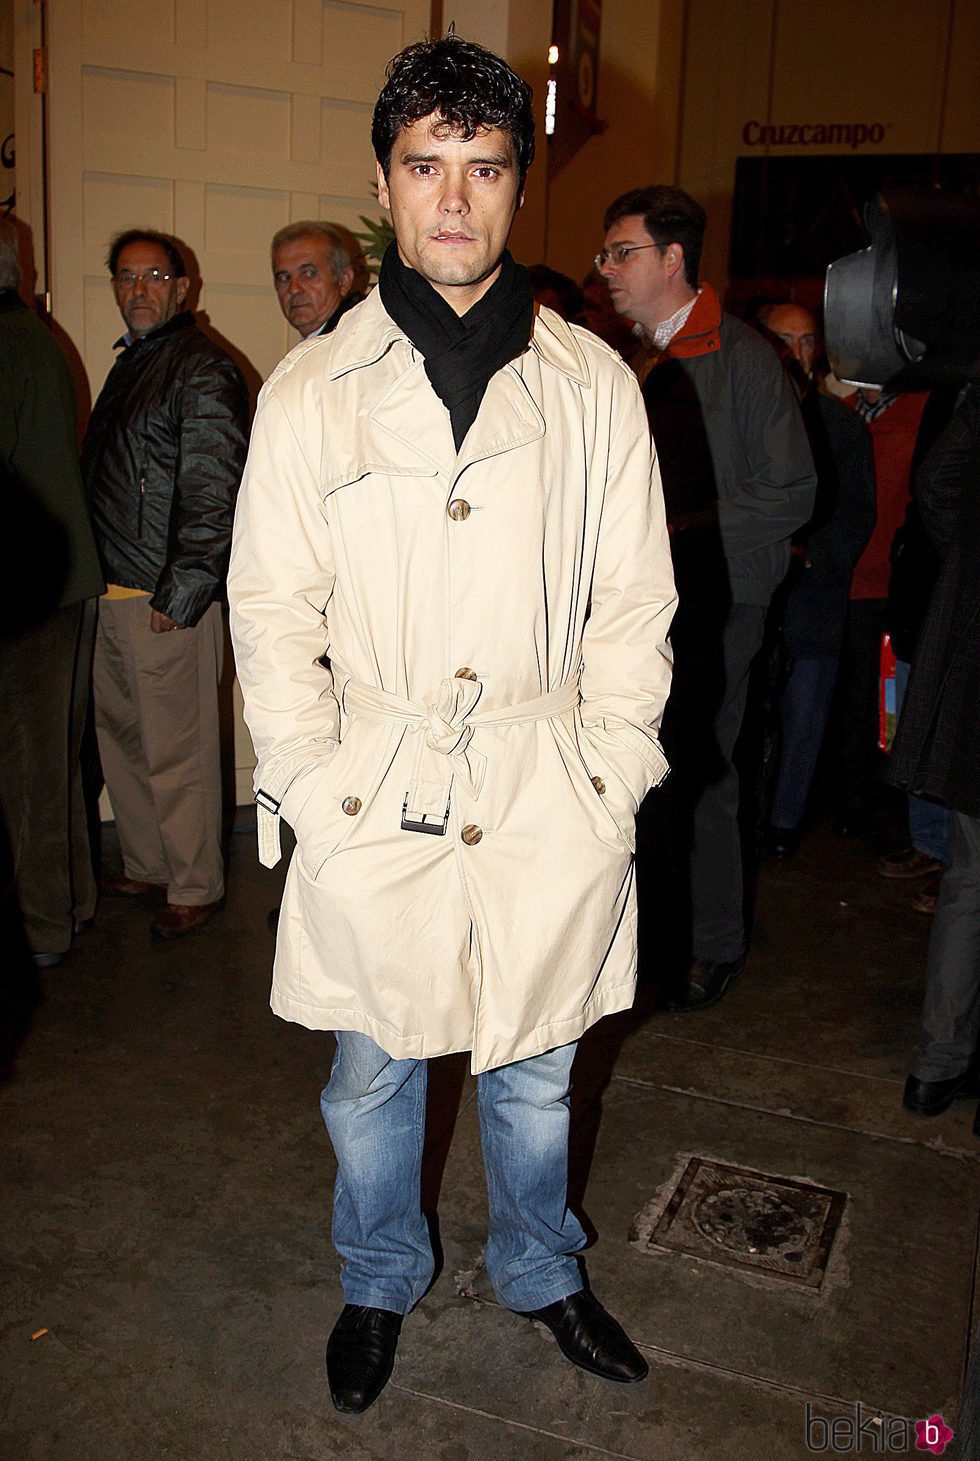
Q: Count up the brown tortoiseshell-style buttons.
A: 5